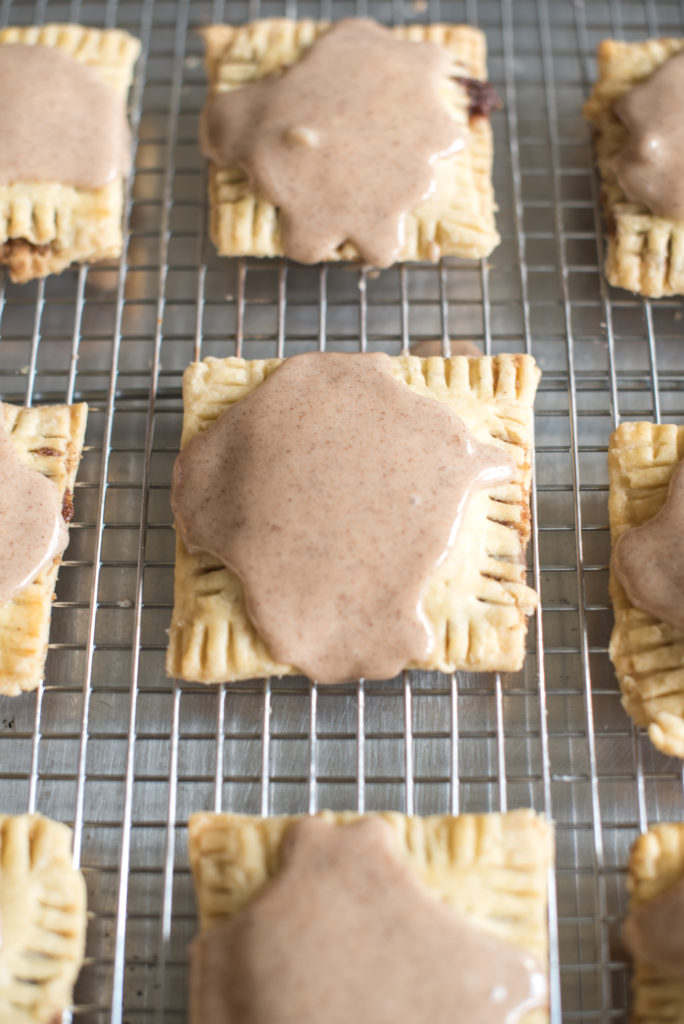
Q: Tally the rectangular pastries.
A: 9